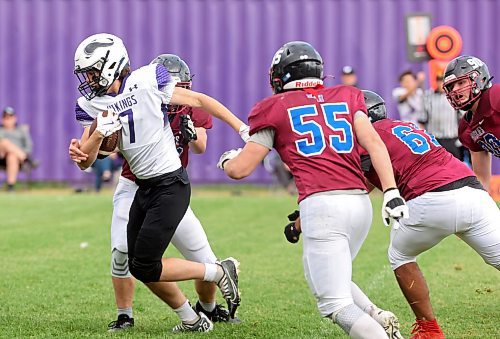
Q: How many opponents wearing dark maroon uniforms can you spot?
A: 4